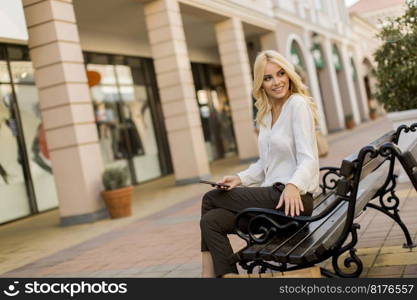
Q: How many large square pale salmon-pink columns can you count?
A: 3